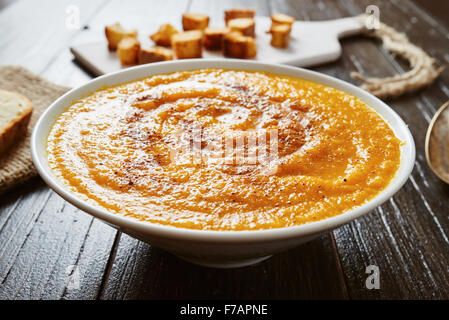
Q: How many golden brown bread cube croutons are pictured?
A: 12